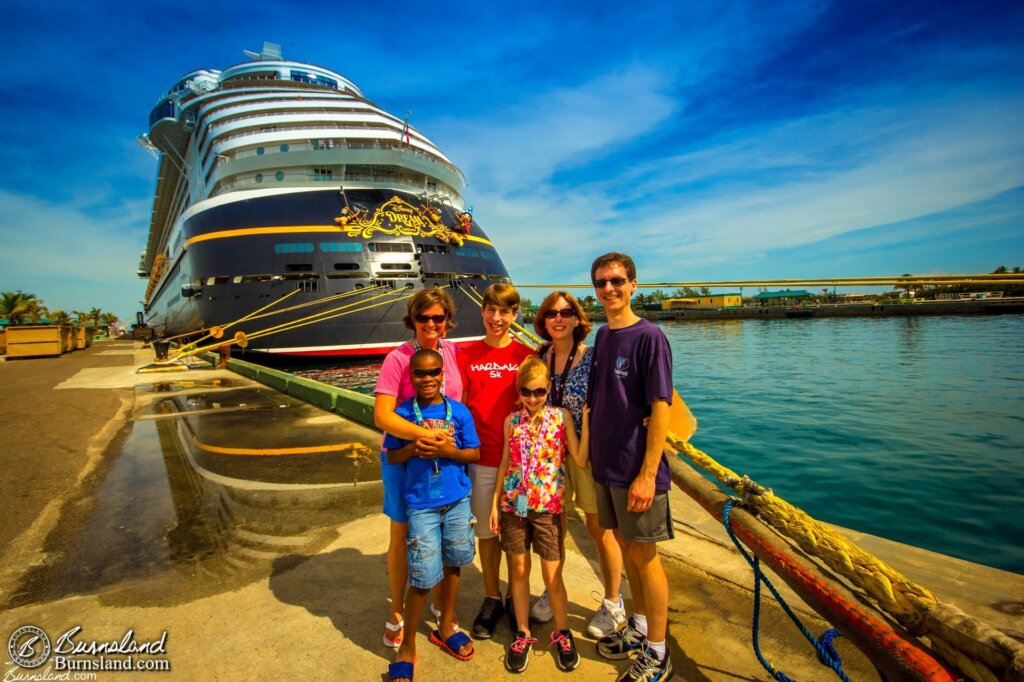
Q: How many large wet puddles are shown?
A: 1